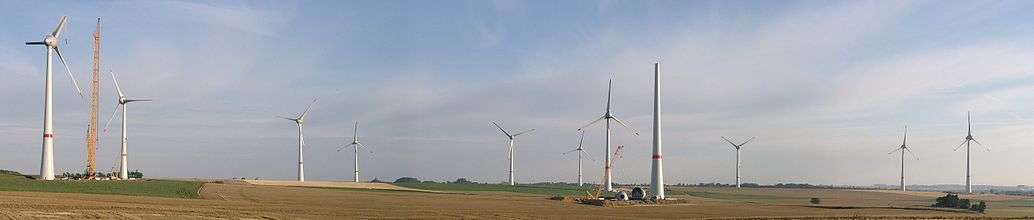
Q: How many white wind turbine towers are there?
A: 11